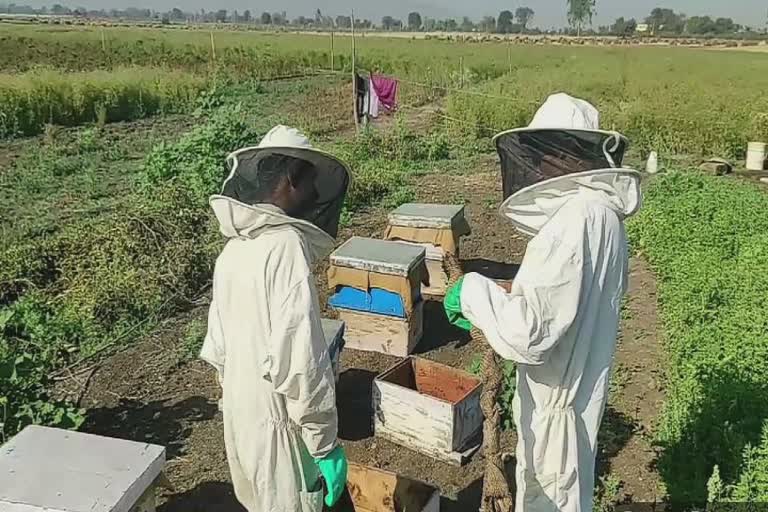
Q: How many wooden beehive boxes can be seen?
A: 6